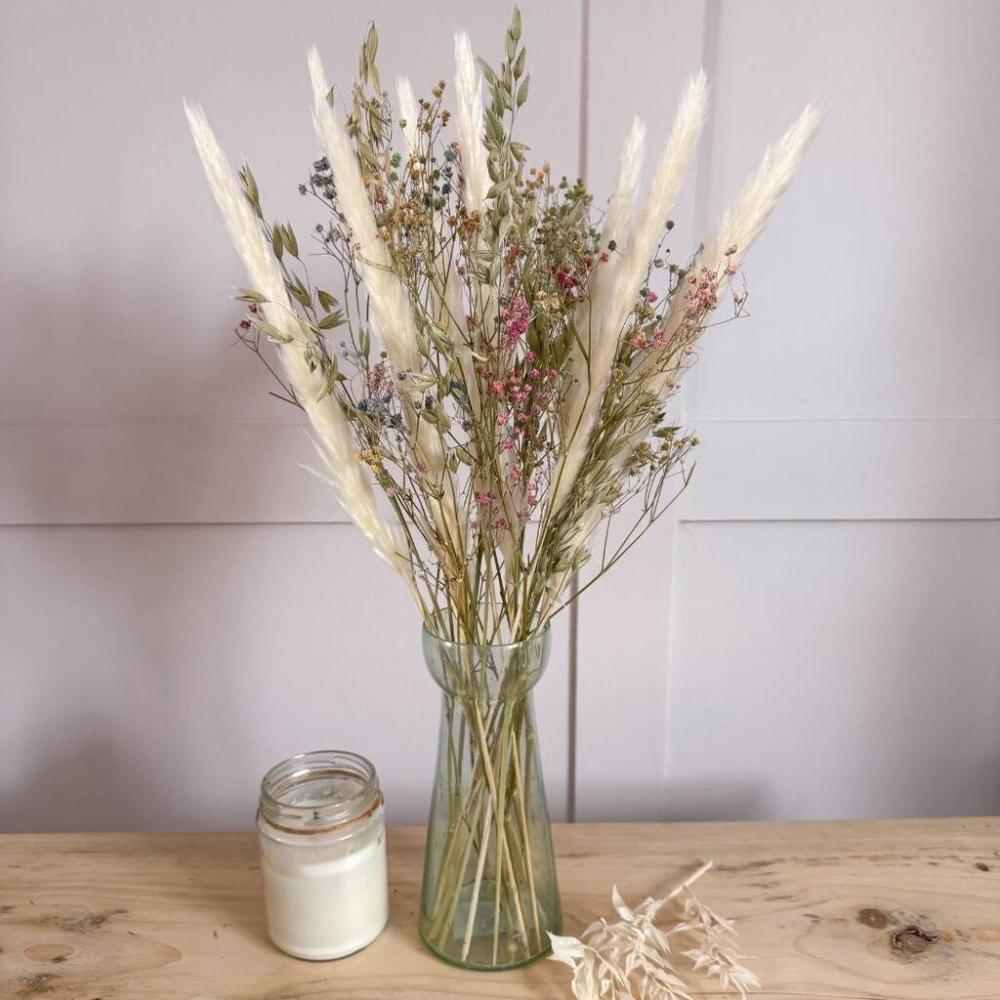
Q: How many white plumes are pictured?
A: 7